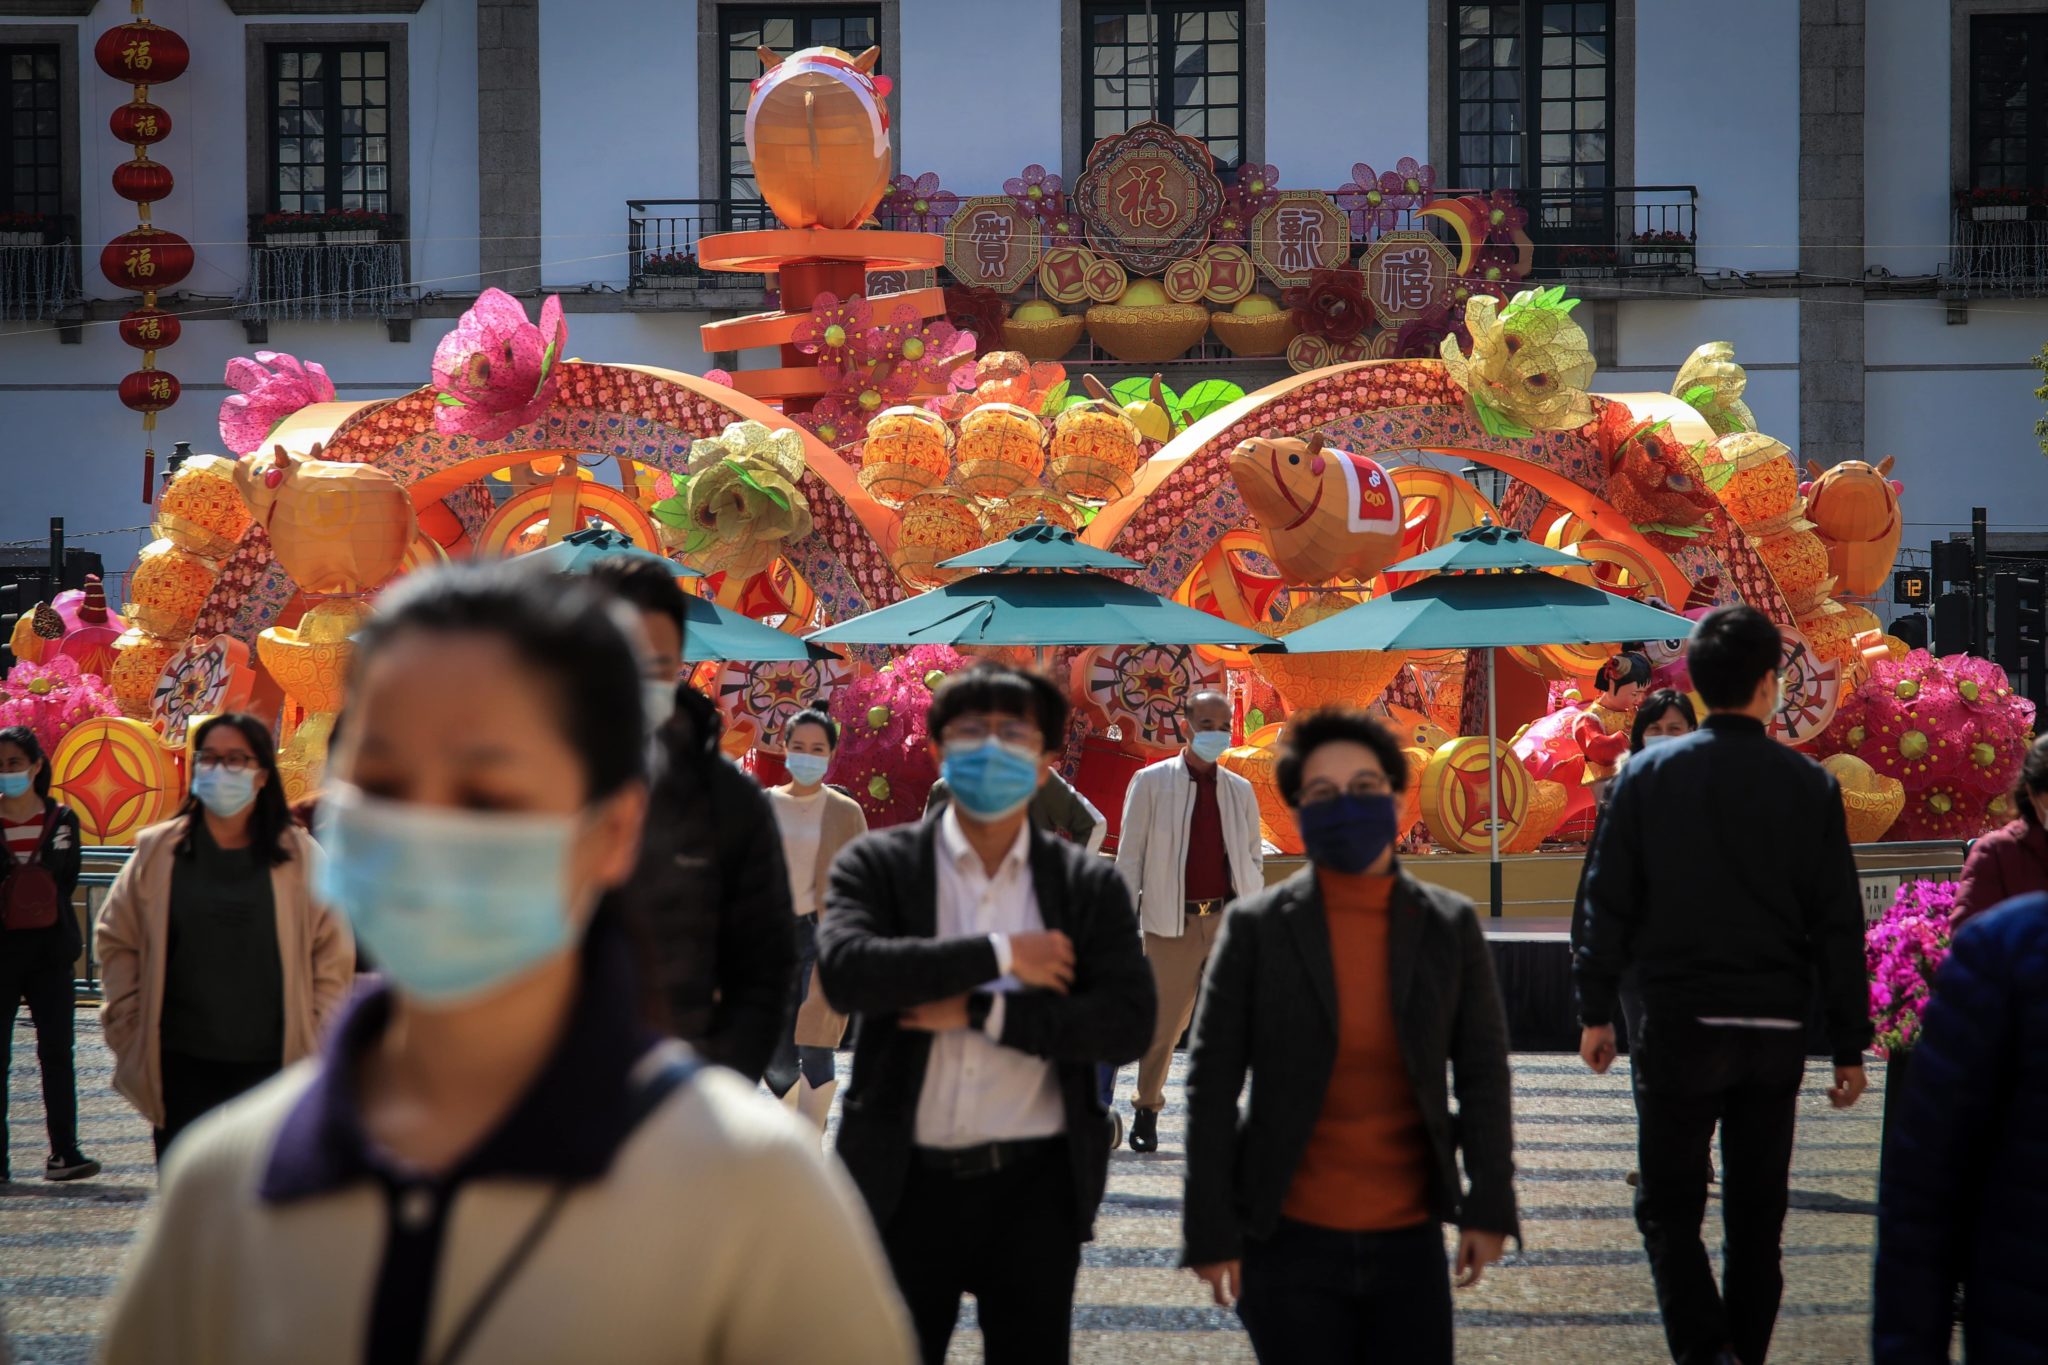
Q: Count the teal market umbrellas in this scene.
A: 3